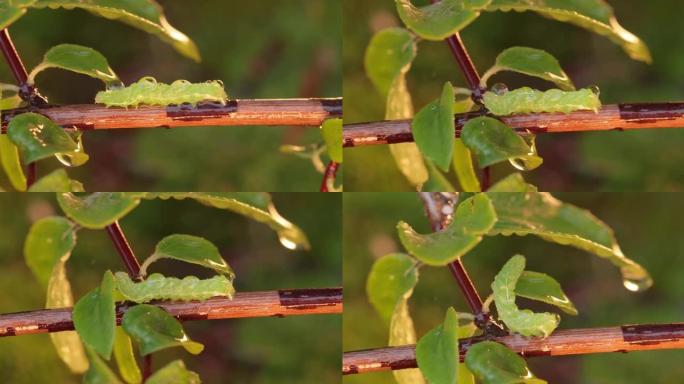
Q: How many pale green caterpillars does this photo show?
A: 4